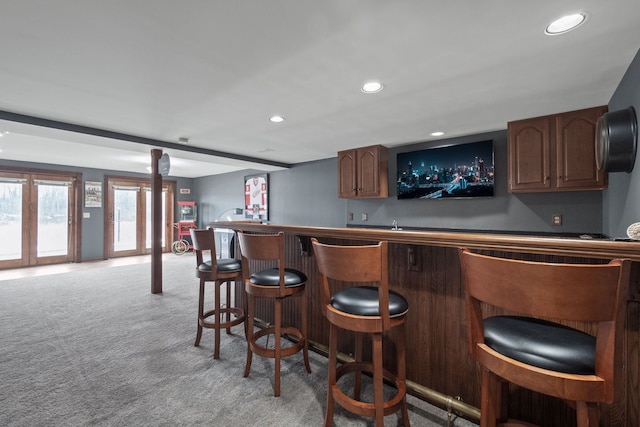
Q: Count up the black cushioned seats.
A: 4